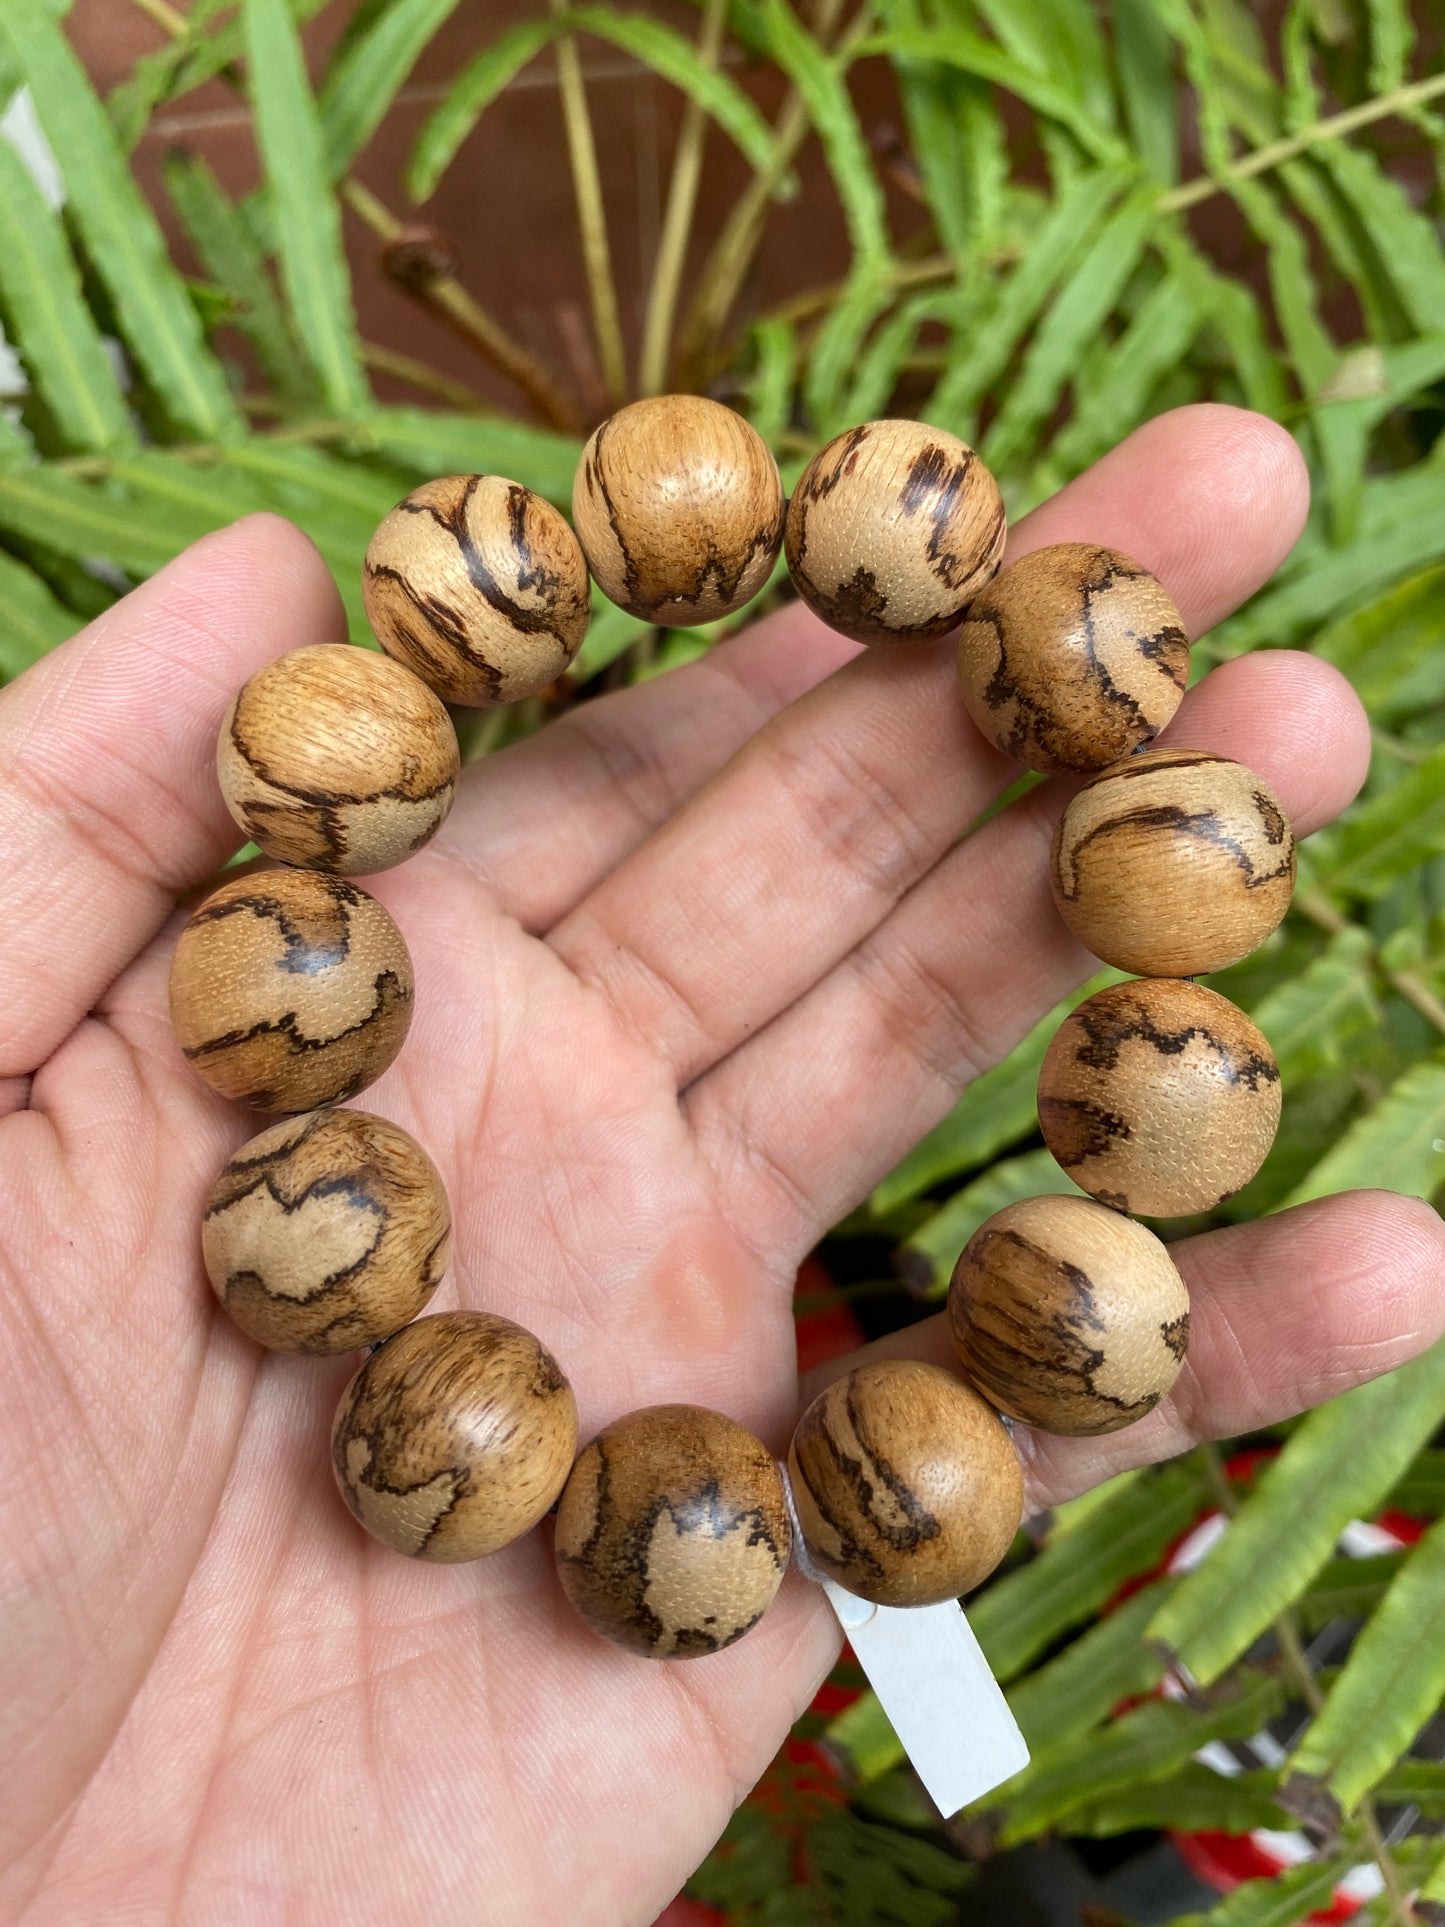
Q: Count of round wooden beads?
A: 13